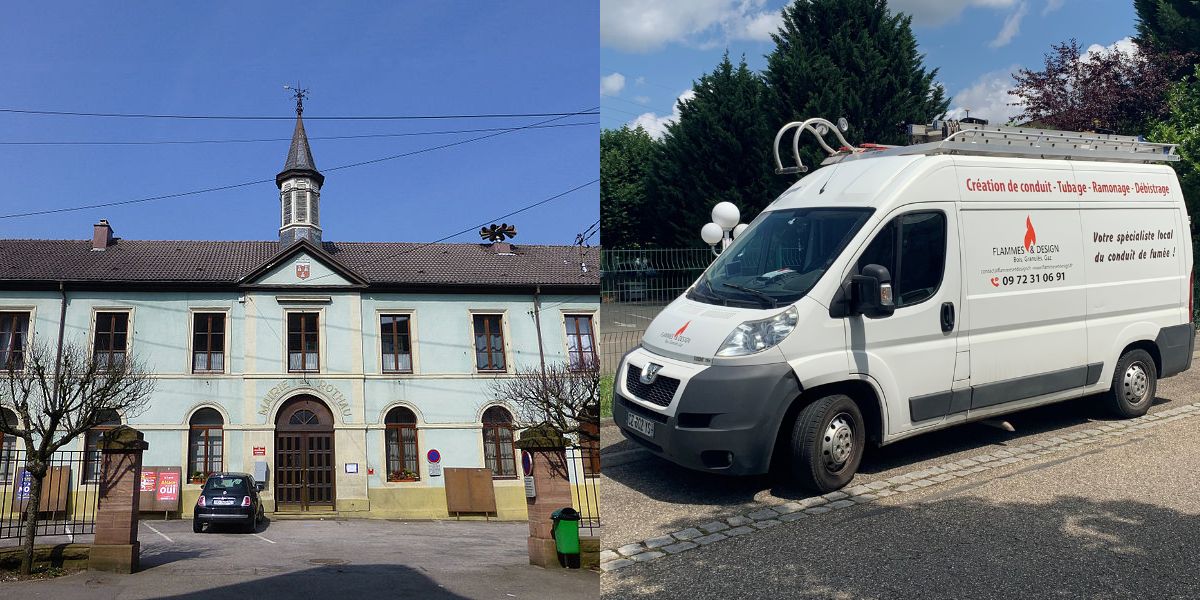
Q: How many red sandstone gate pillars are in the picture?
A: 2